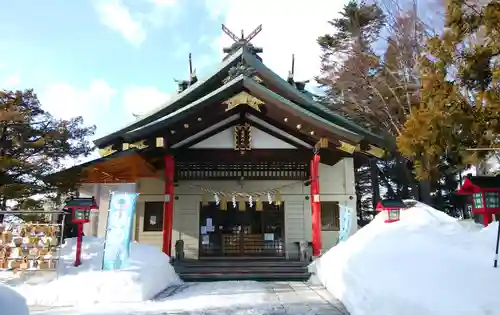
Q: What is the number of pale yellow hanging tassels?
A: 5